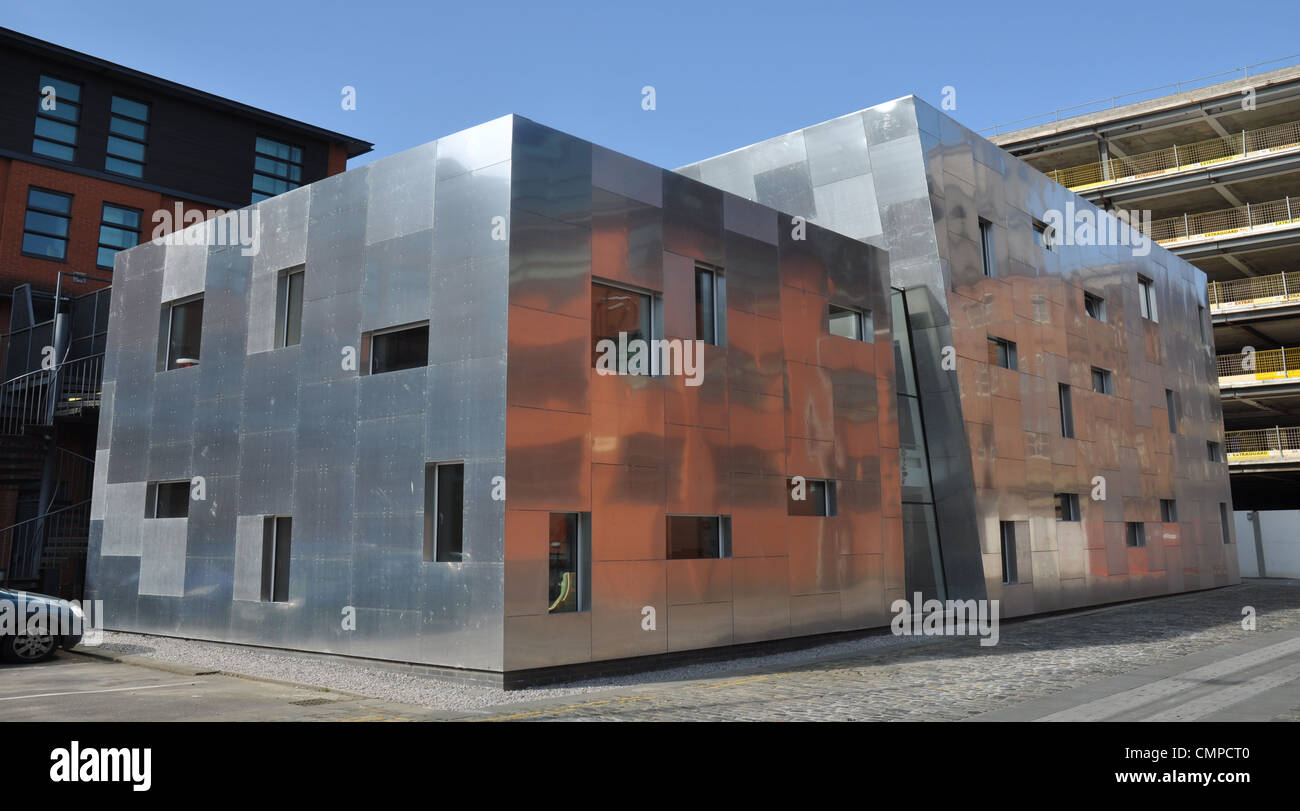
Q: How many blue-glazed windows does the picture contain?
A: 5